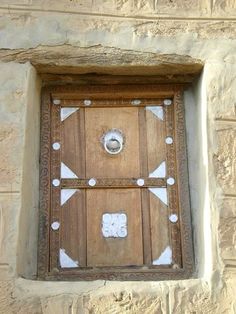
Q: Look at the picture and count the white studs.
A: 12